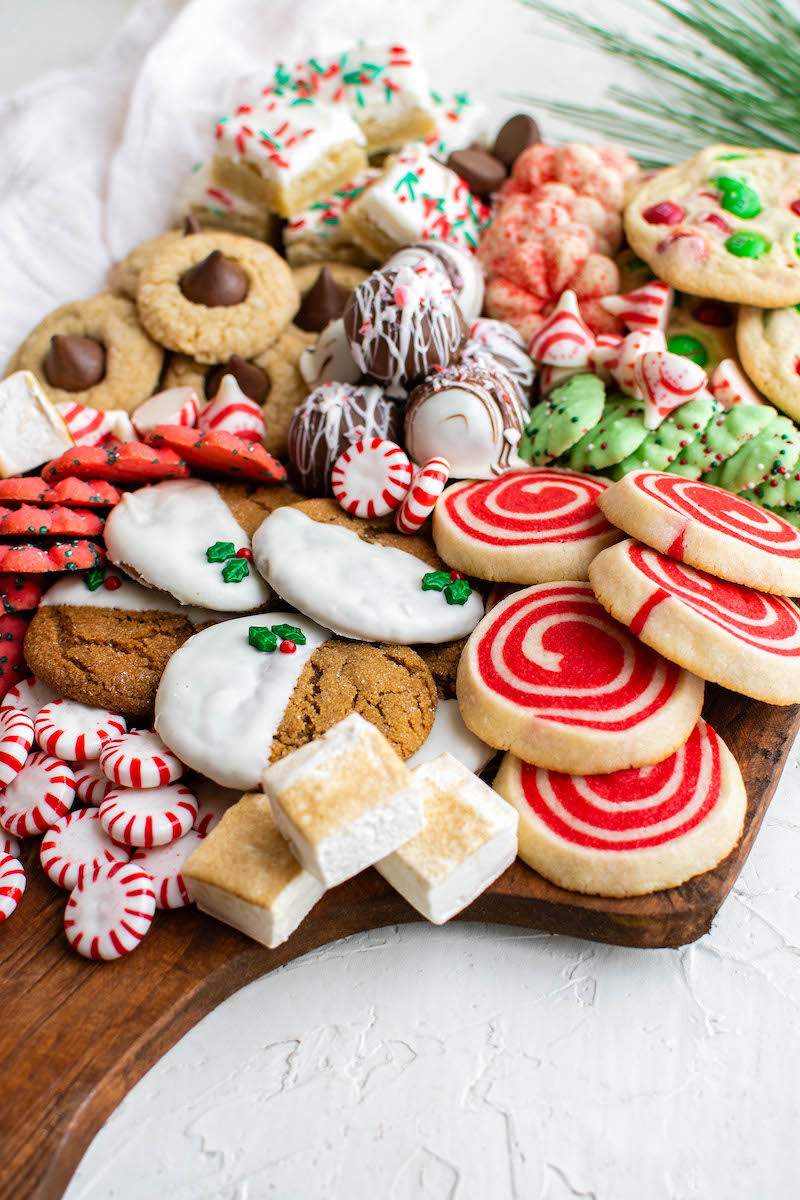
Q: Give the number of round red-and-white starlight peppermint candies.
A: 15